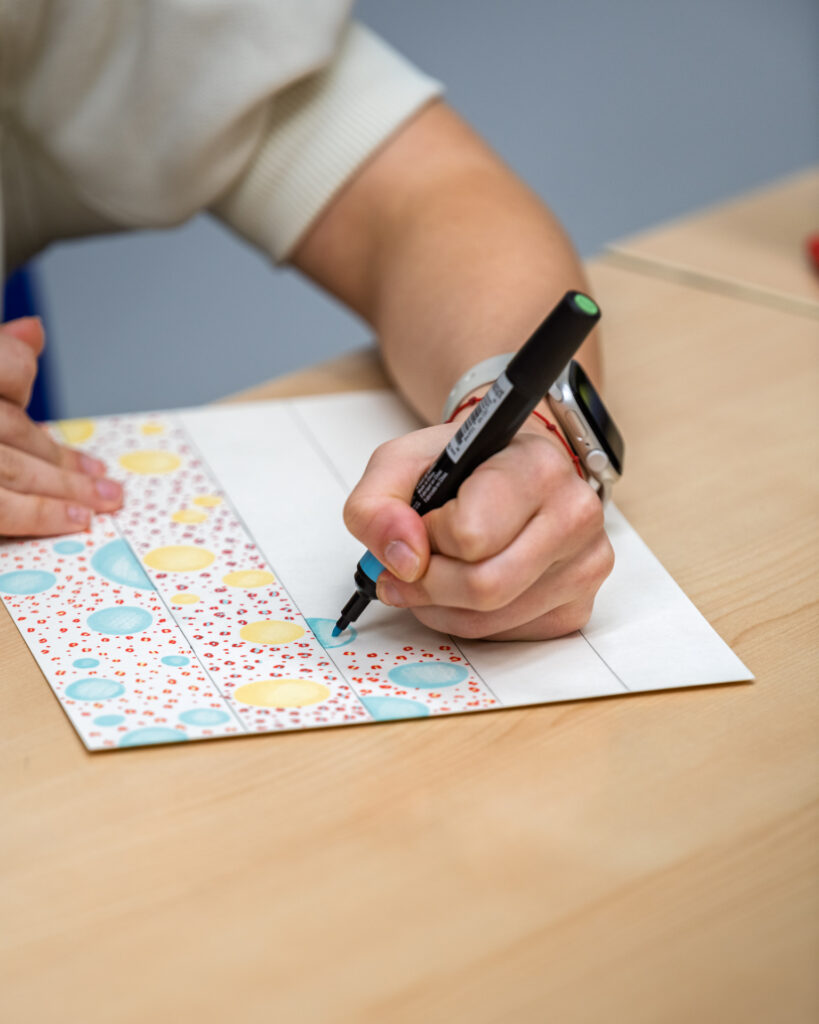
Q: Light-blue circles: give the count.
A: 13